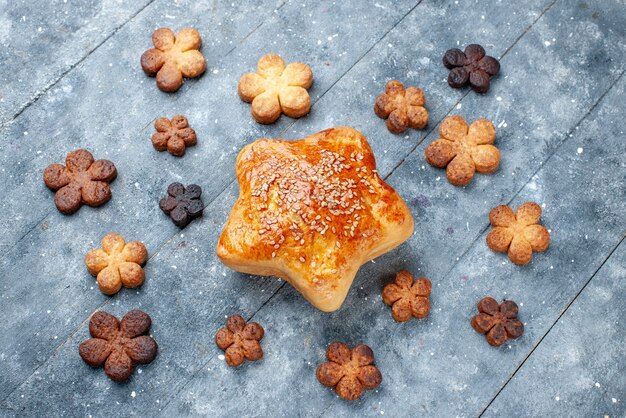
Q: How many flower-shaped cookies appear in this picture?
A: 15